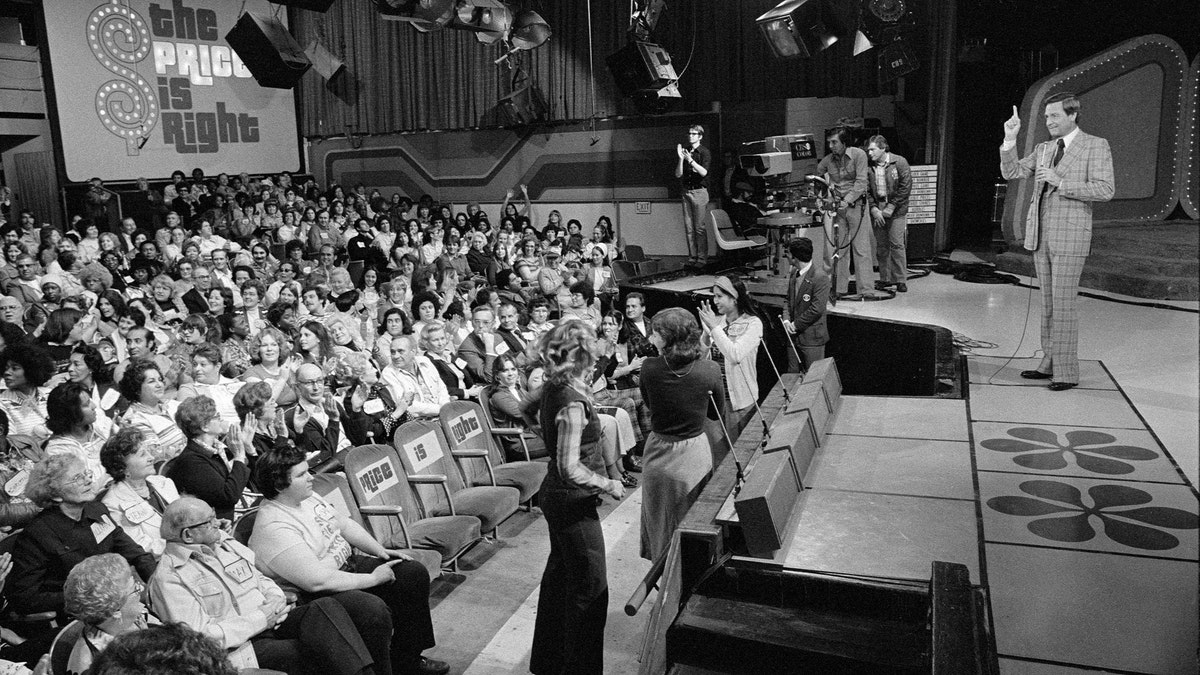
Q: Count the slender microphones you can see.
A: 5